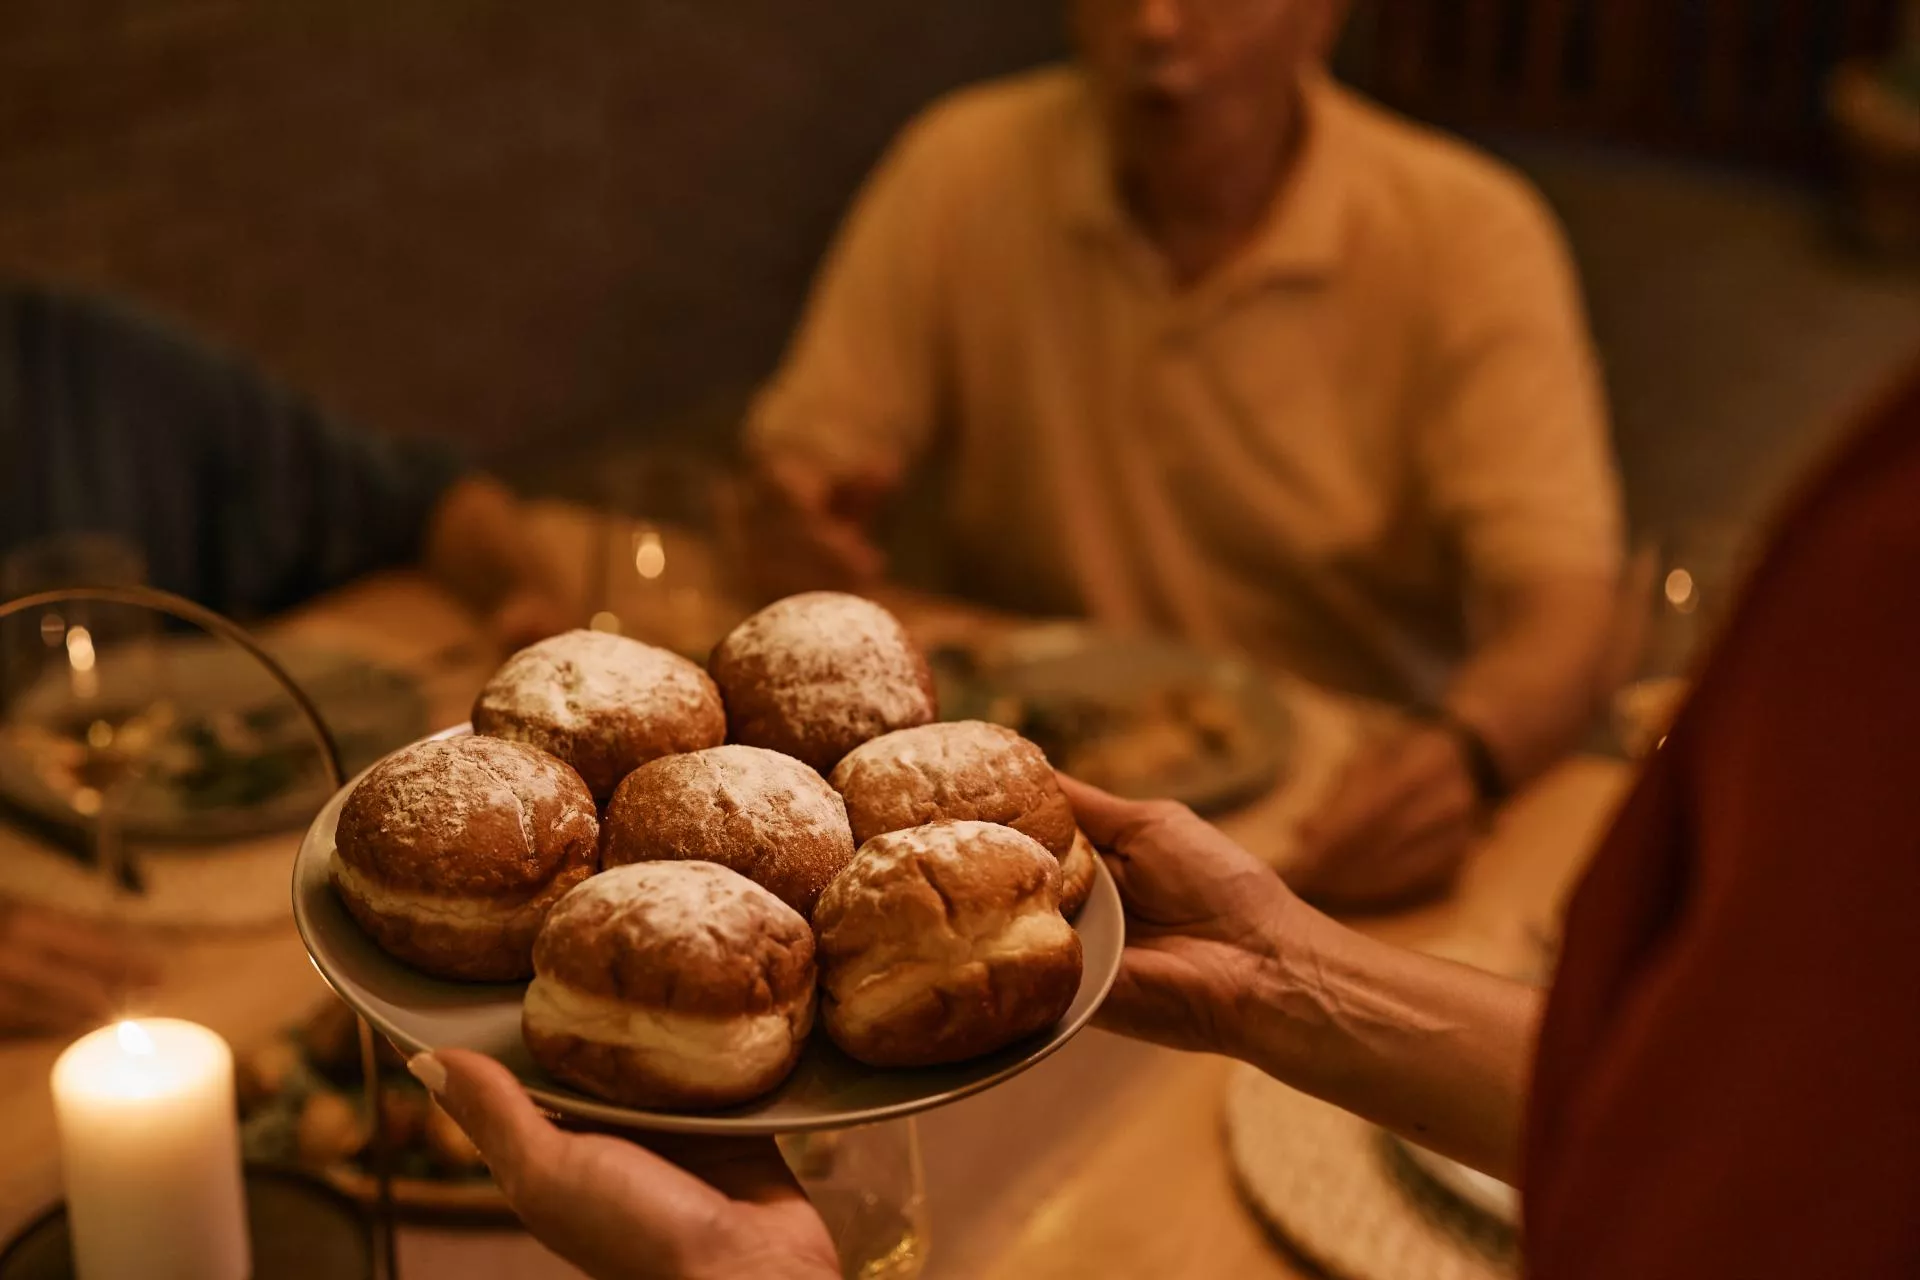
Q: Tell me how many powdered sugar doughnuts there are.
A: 7